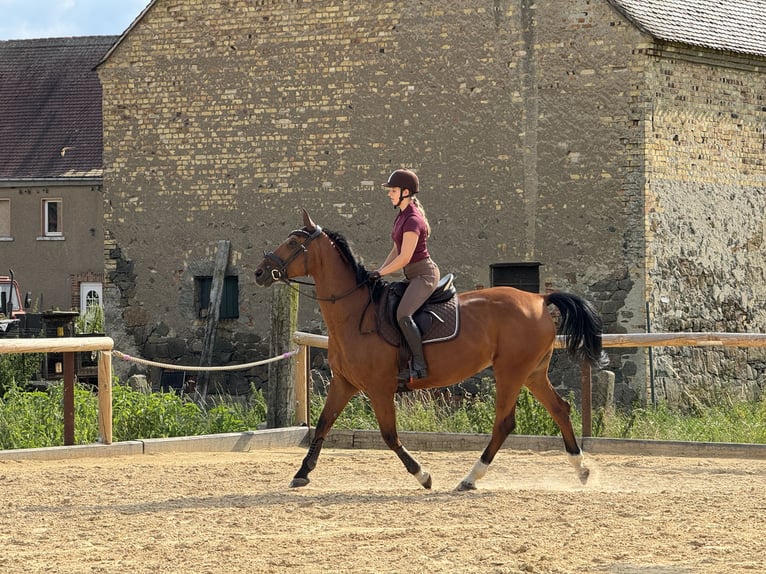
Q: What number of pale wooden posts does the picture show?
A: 2